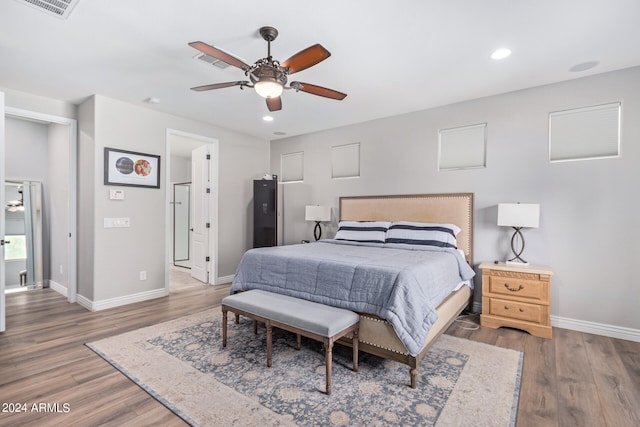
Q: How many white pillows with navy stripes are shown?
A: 2